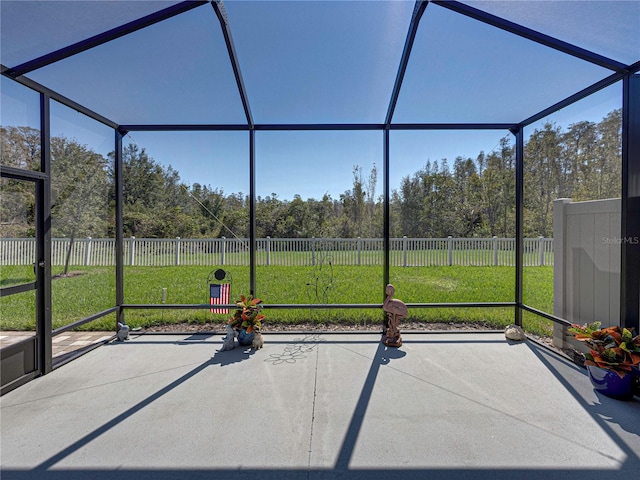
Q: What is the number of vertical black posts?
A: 6